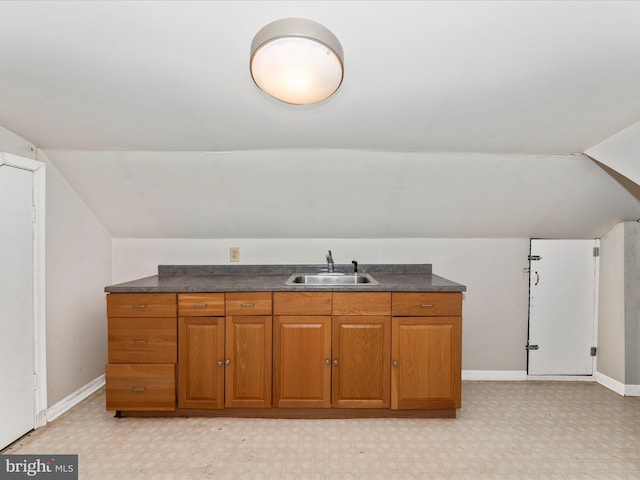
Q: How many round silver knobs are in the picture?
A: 5